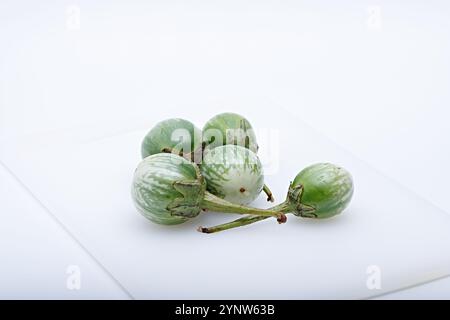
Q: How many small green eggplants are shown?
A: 5